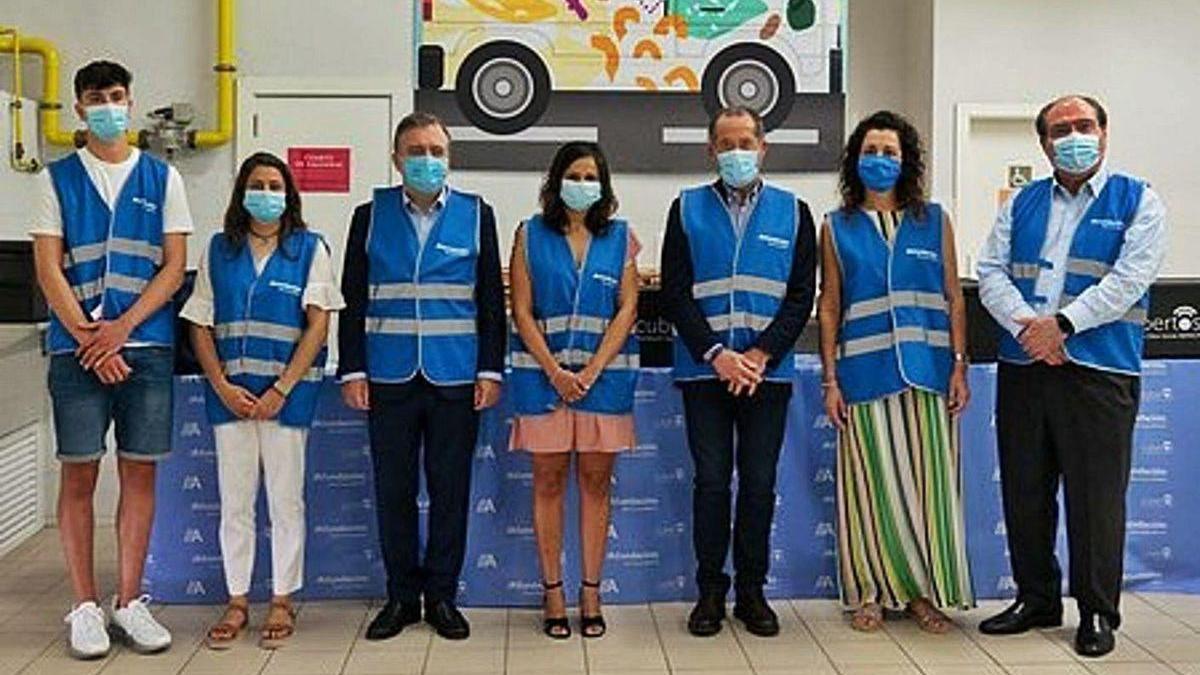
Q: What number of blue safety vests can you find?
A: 7